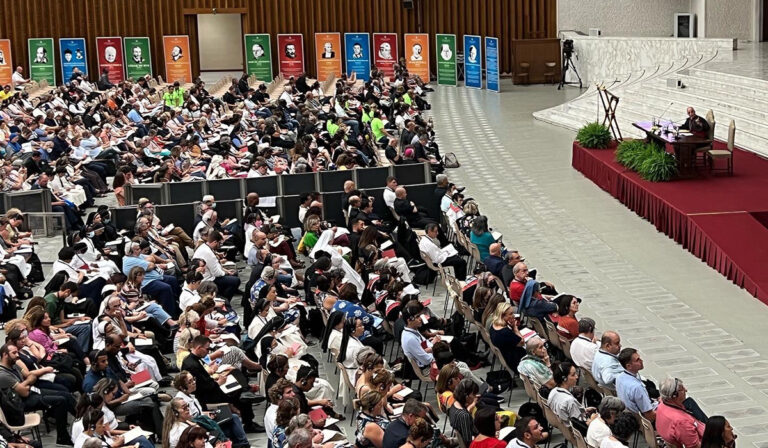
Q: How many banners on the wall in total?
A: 15